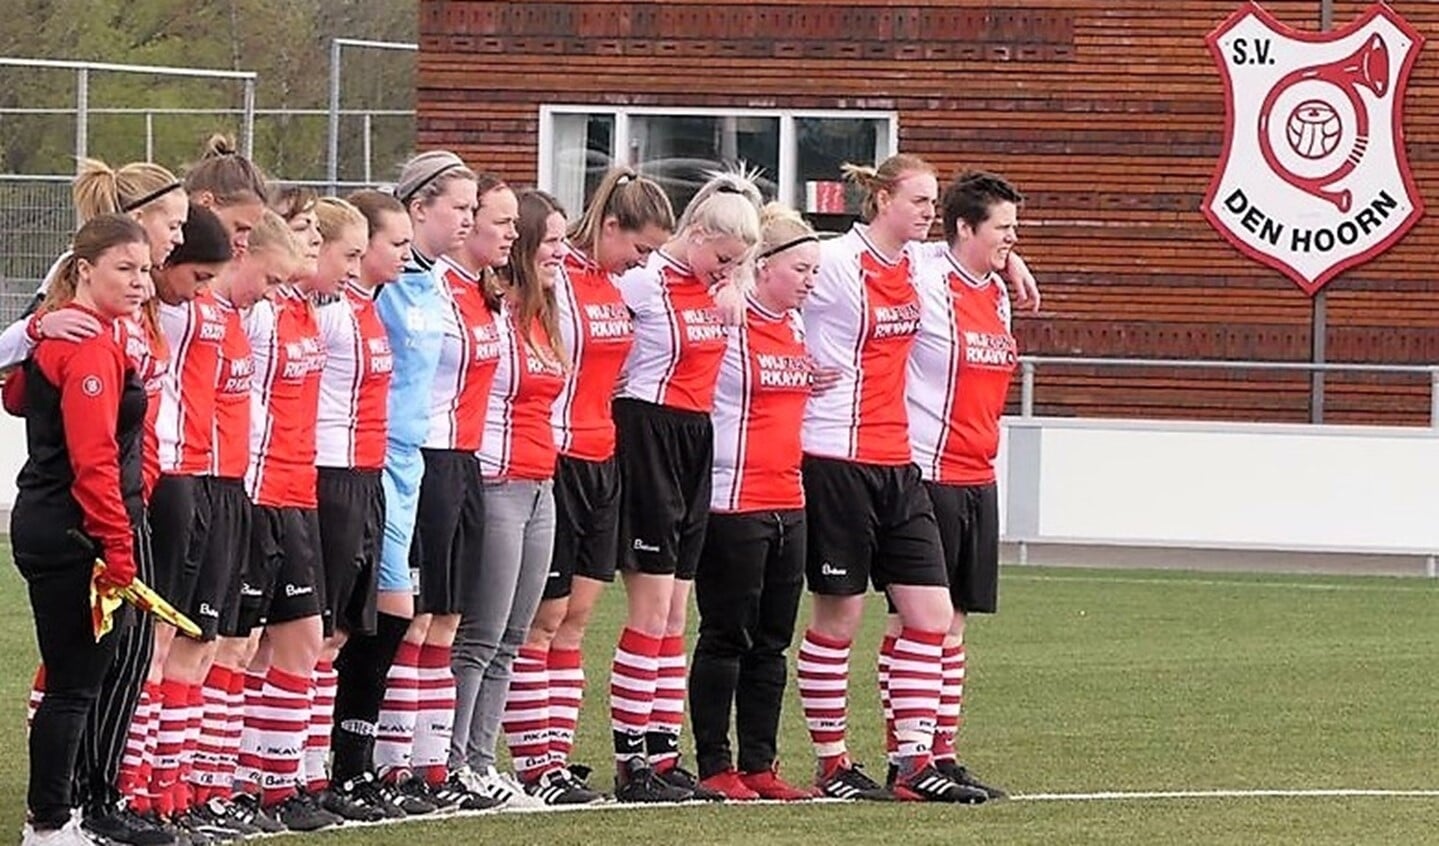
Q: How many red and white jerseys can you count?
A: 14